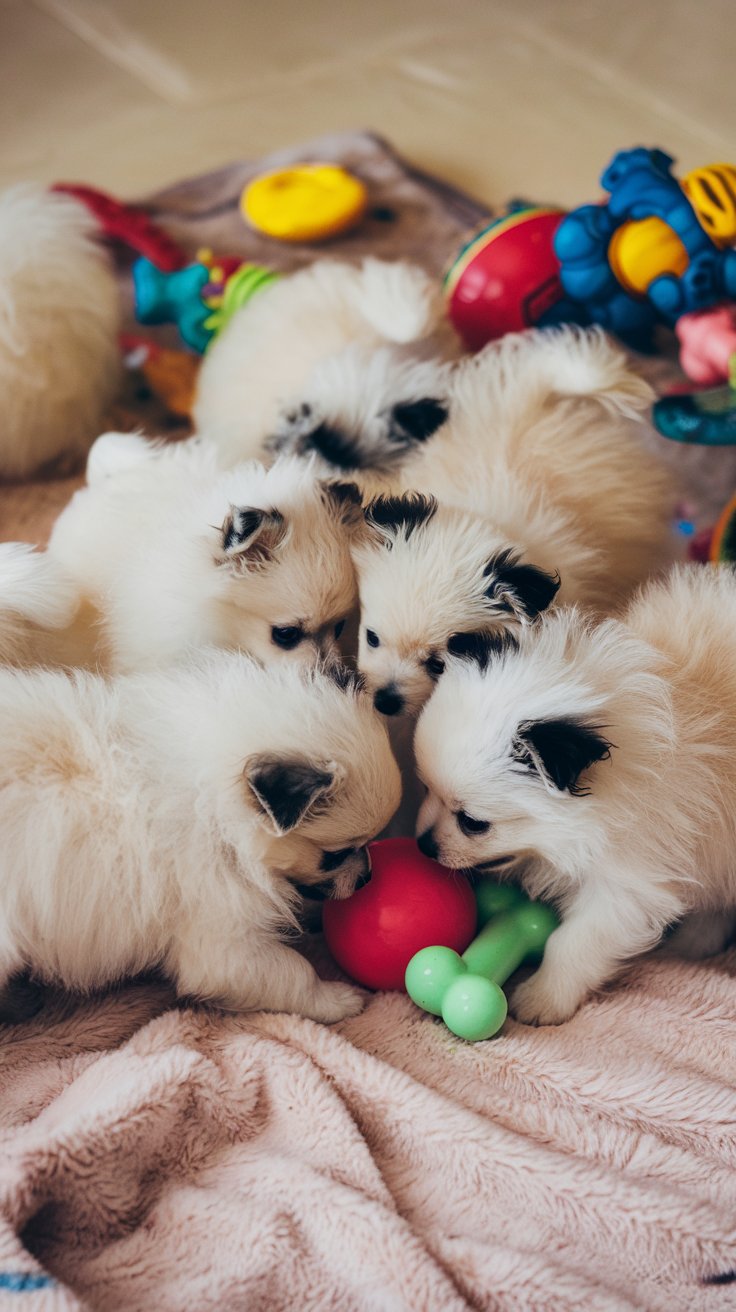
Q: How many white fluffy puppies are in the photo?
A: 6